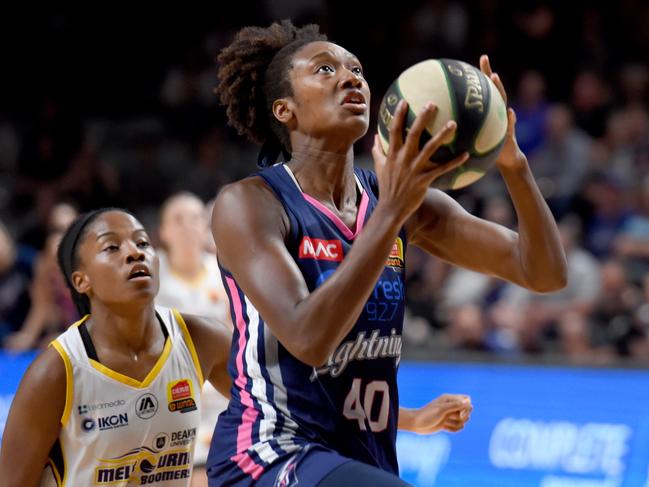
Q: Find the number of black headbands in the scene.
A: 1